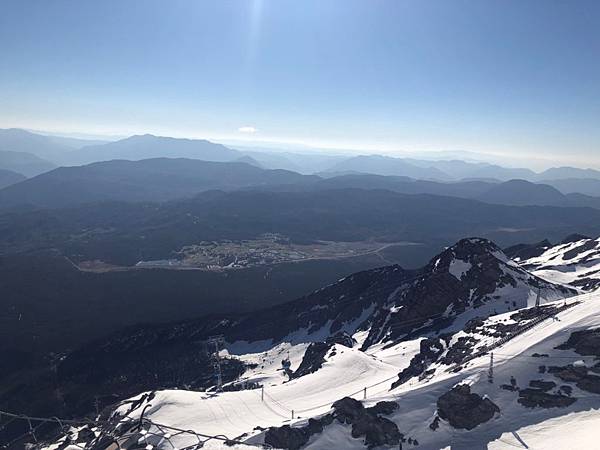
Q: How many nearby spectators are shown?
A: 0